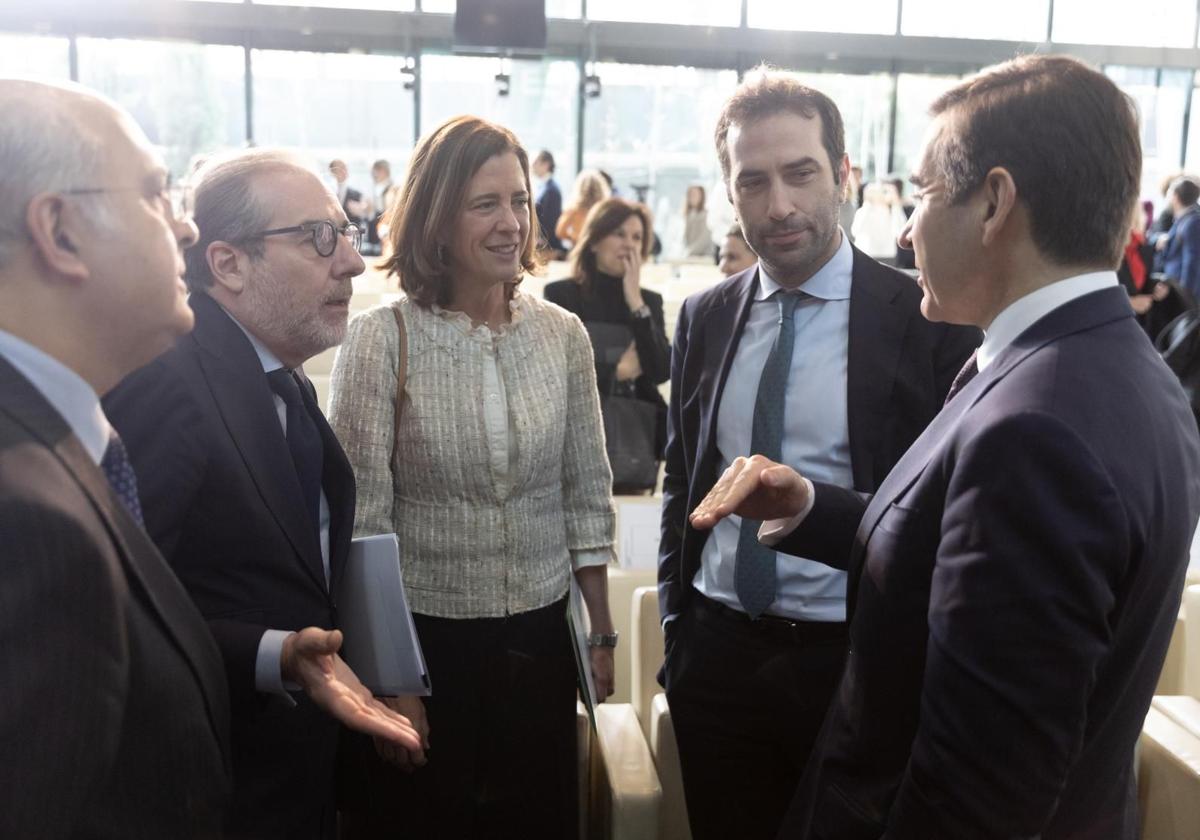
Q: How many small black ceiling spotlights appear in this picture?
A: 3